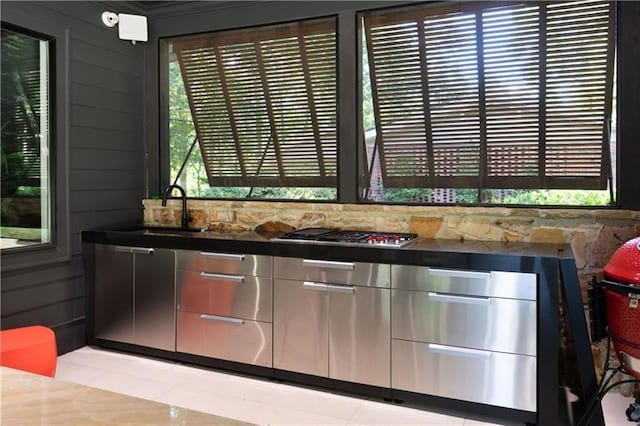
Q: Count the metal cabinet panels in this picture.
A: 11